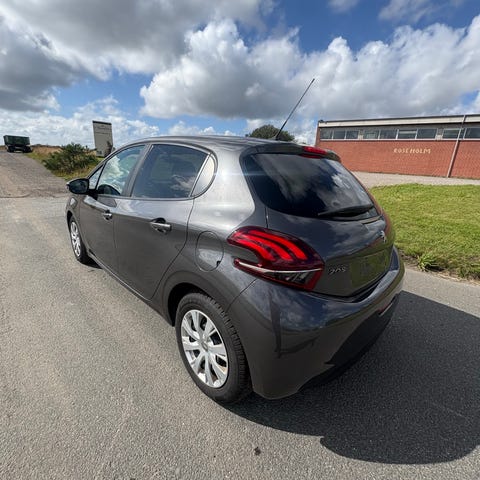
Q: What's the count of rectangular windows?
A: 9